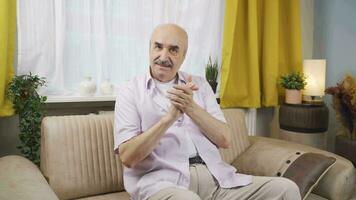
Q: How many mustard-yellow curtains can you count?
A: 2